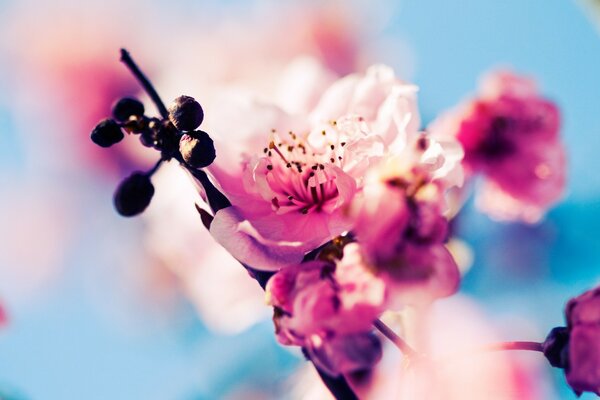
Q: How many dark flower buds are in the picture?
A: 5